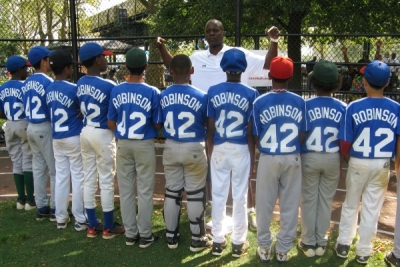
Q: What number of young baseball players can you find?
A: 10